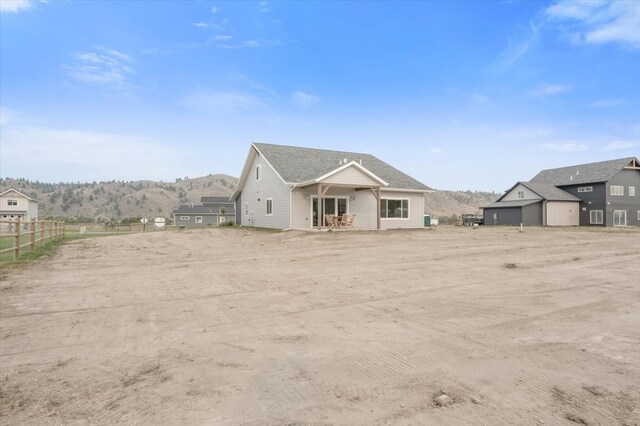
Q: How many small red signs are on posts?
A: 0